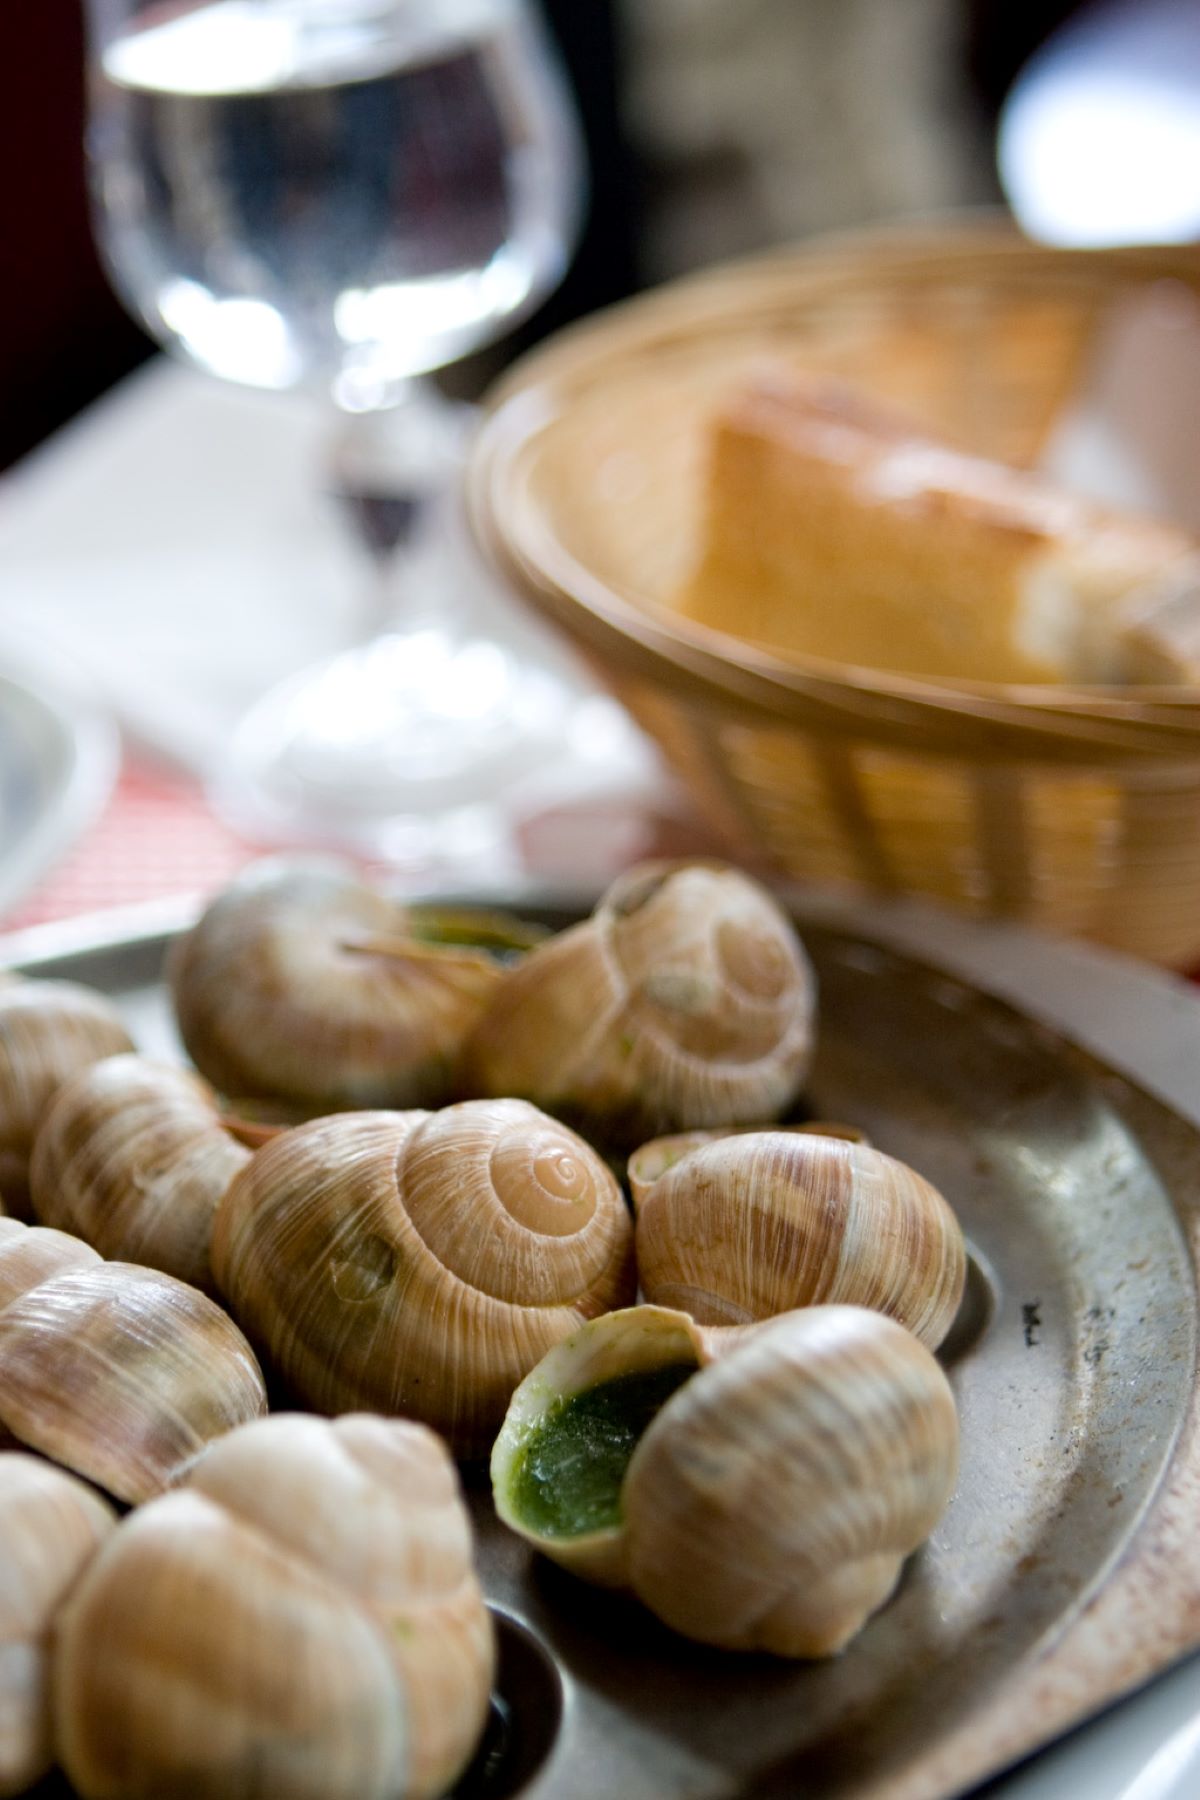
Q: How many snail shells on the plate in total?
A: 10